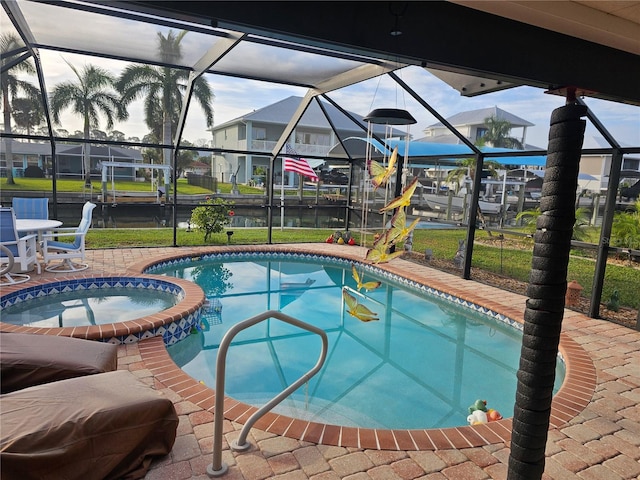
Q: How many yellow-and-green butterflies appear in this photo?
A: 6